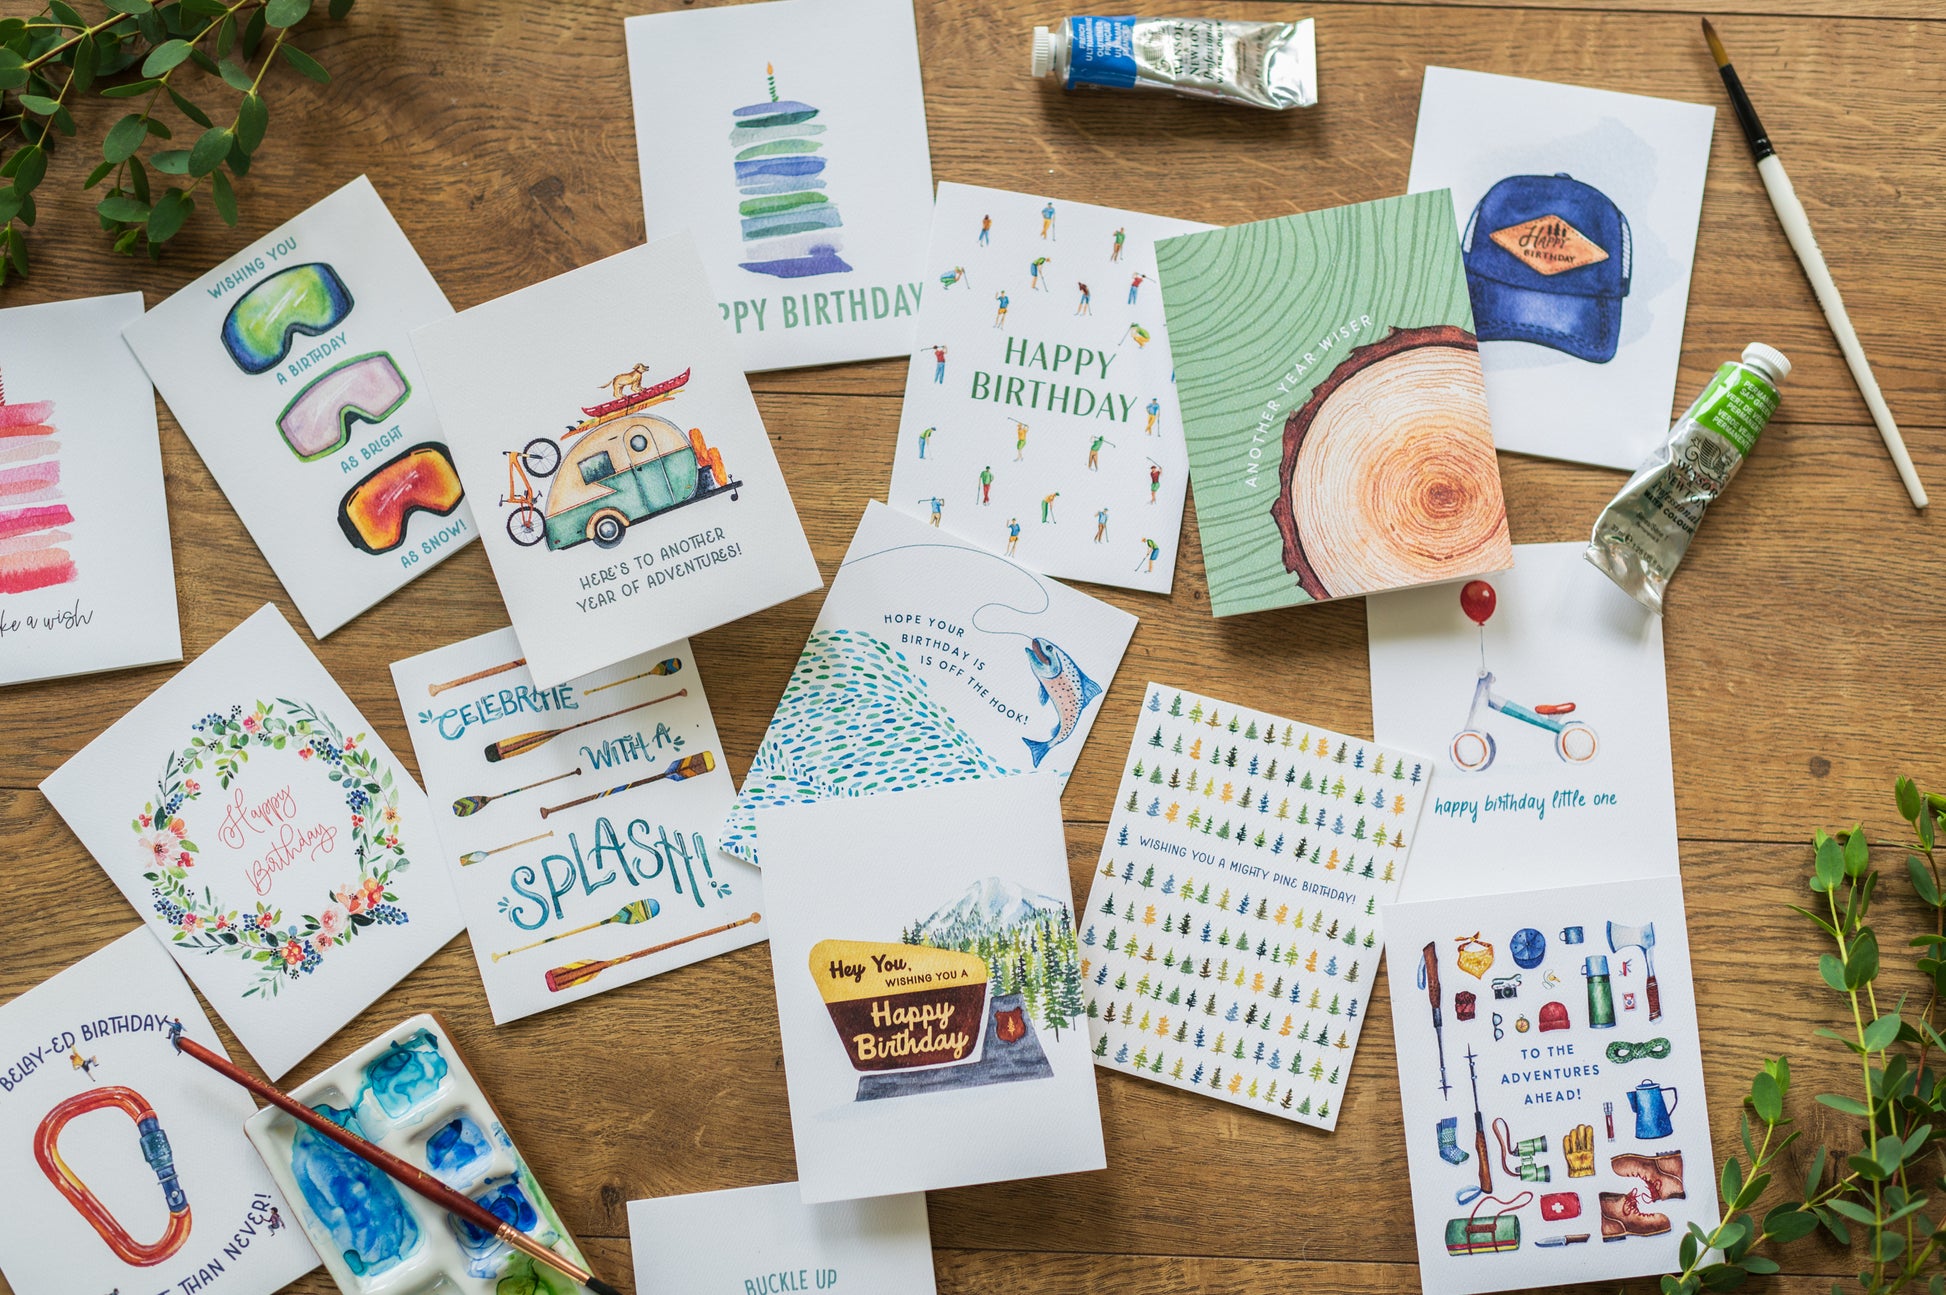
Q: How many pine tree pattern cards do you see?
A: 1